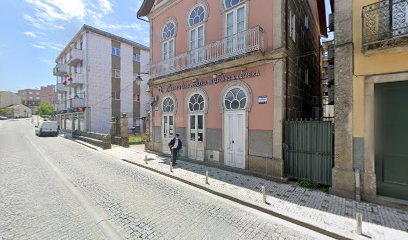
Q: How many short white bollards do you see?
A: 5